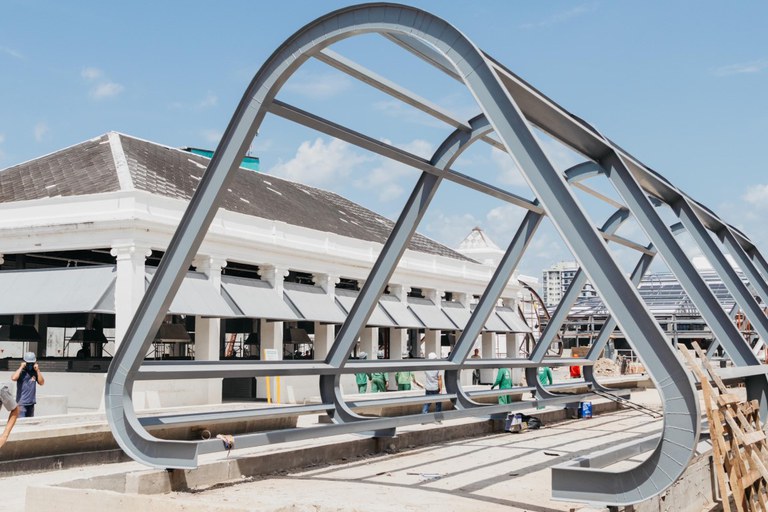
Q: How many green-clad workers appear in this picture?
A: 5